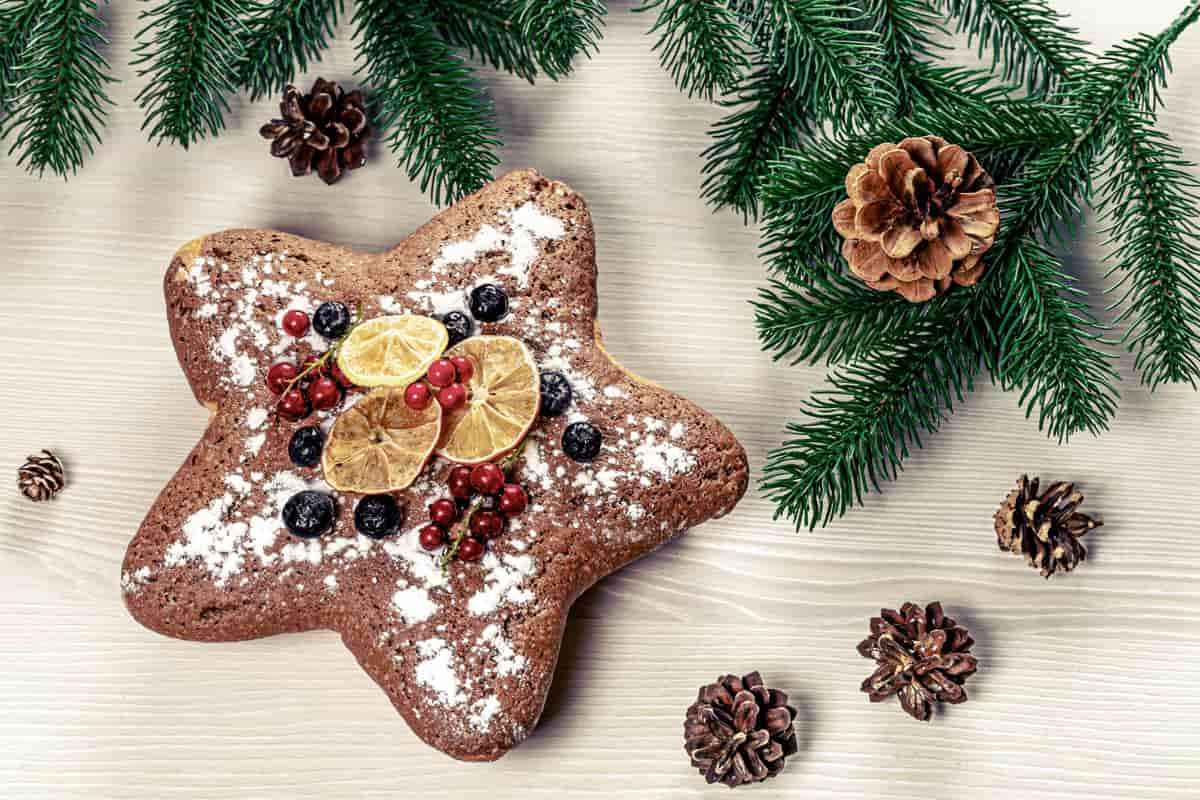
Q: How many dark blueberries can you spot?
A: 8